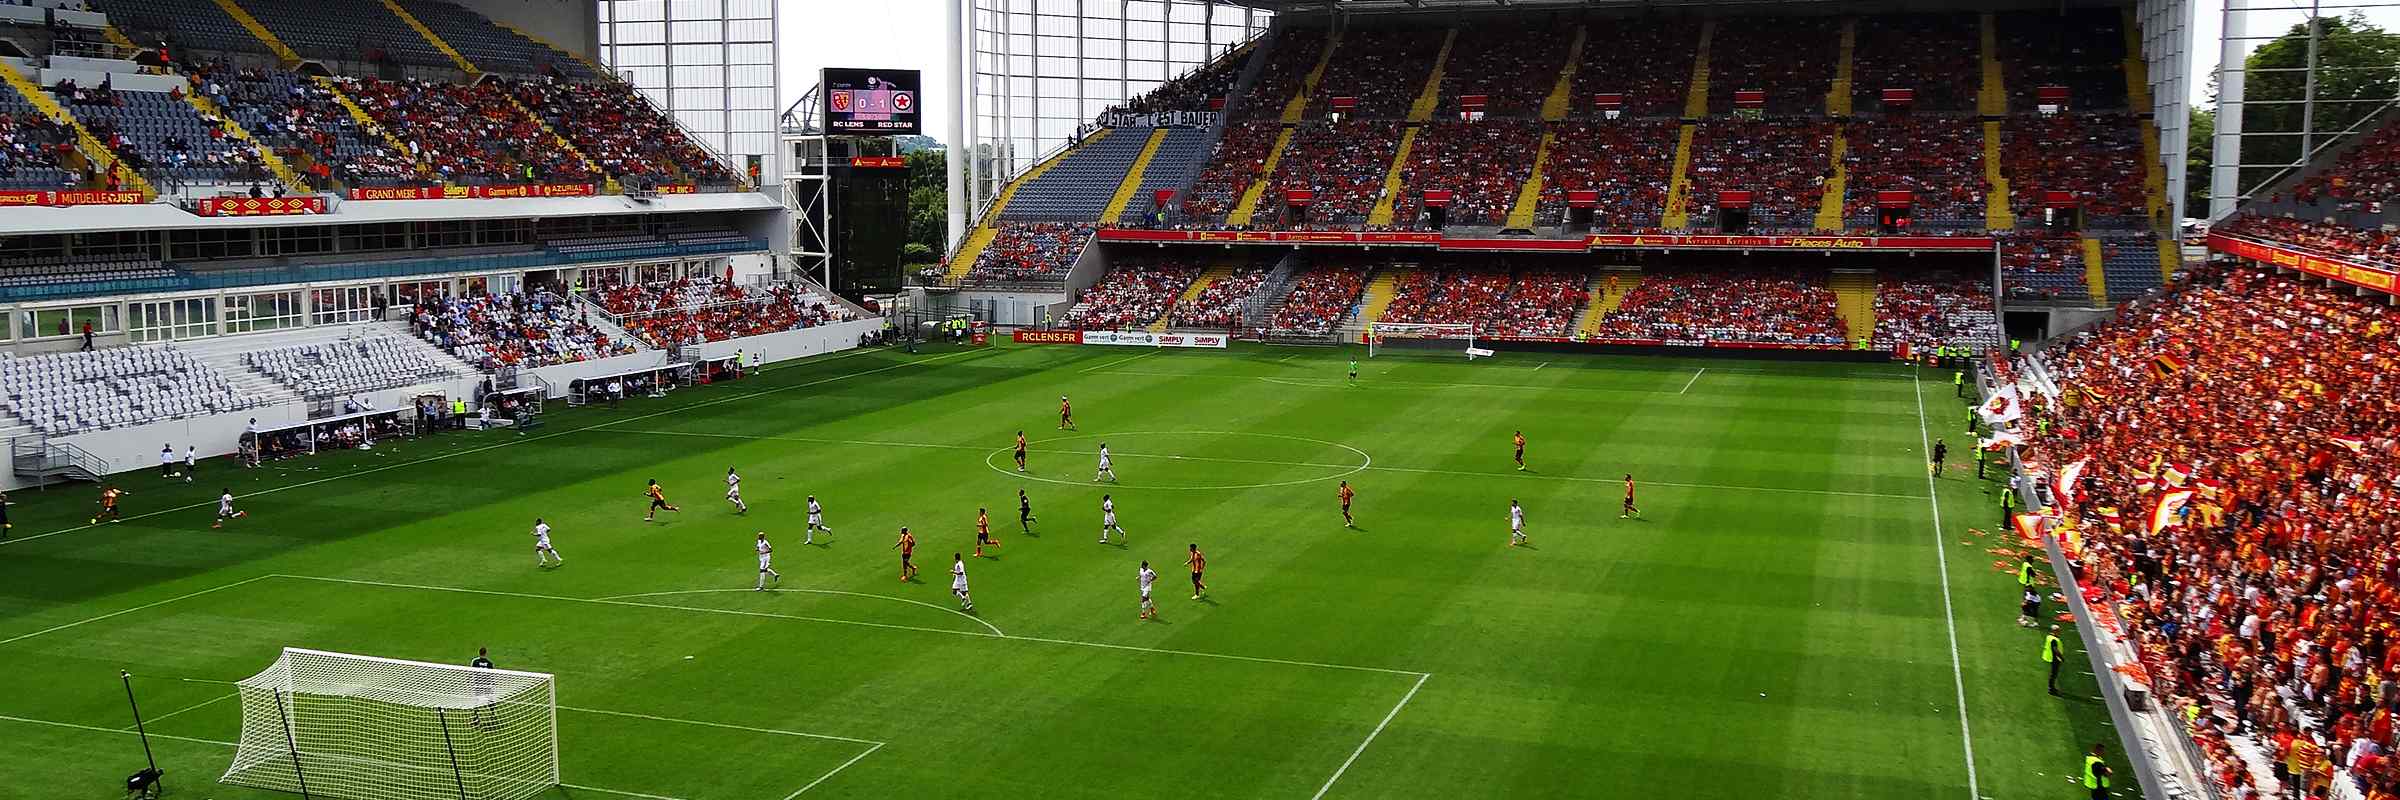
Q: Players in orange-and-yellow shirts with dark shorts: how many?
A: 10